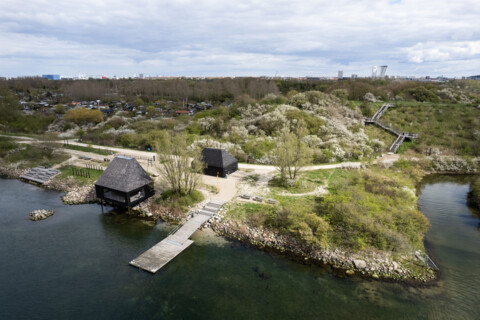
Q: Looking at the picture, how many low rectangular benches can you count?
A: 3